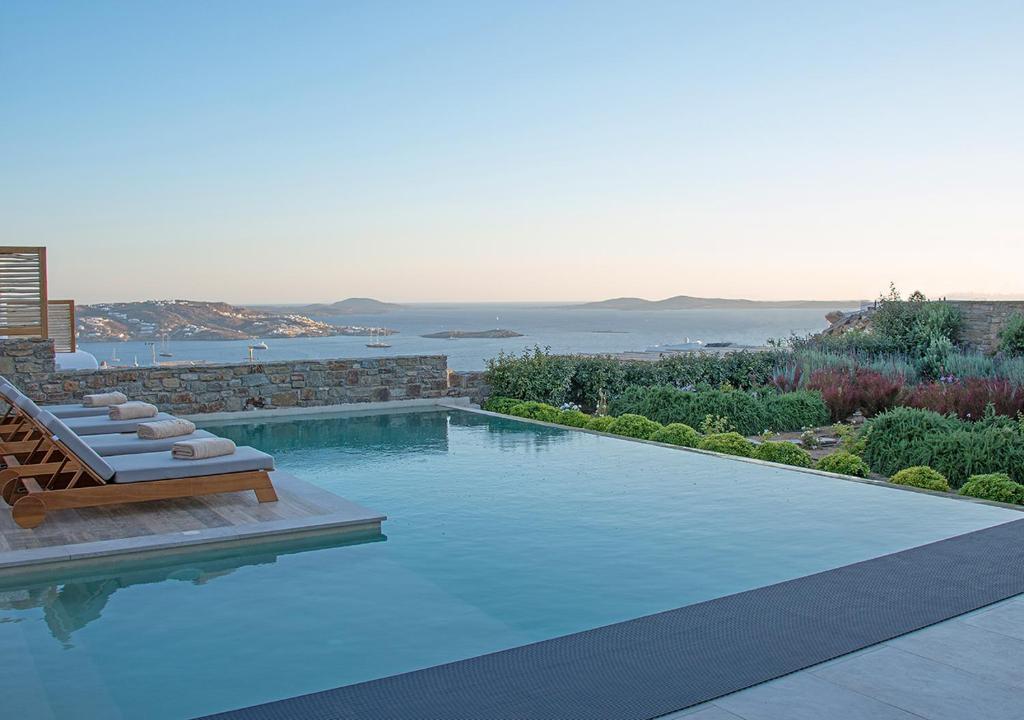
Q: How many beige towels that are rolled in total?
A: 4